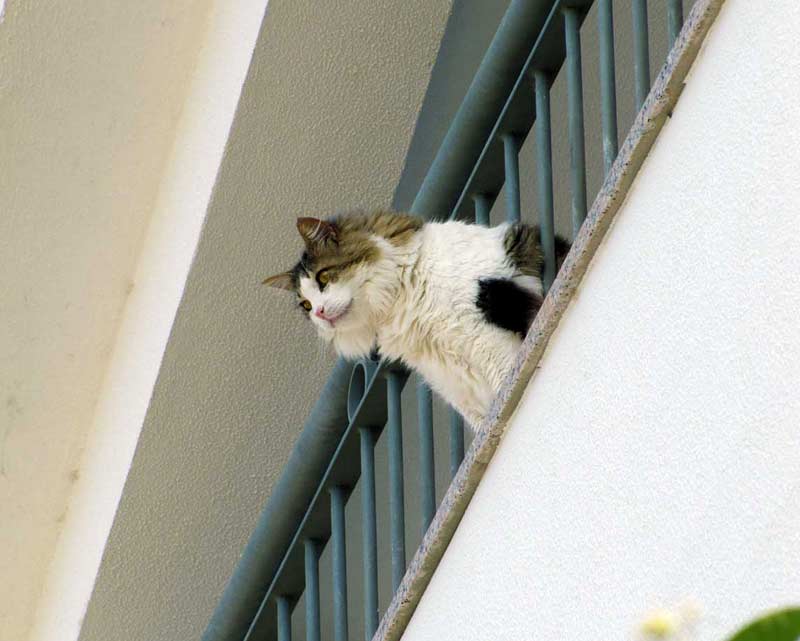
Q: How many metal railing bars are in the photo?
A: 14